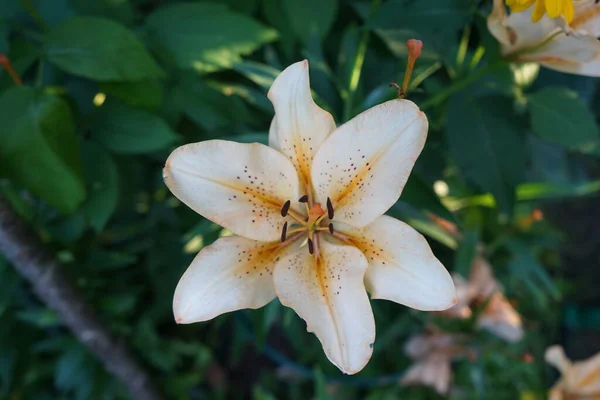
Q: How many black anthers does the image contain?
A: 6